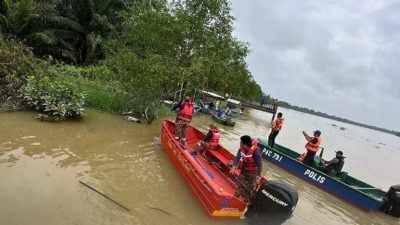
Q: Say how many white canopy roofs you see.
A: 2